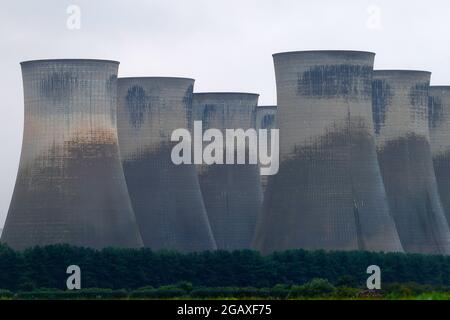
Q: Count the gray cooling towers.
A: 7